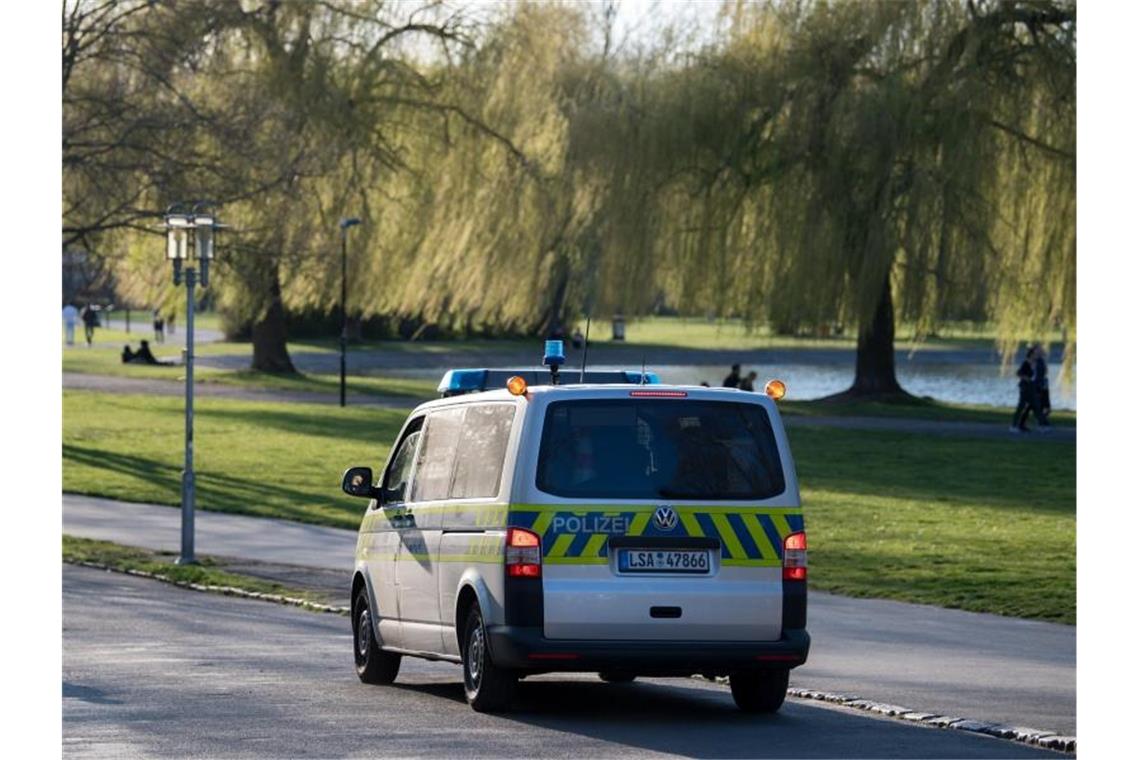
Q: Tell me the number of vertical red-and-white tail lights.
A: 2